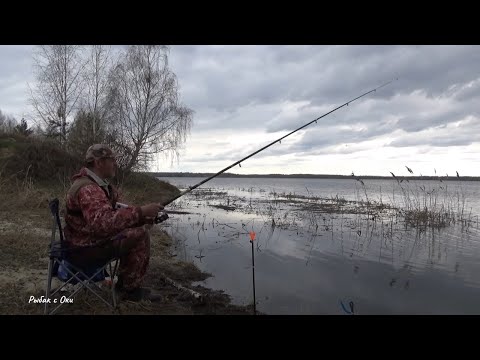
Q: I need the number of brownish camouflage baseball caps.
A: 1